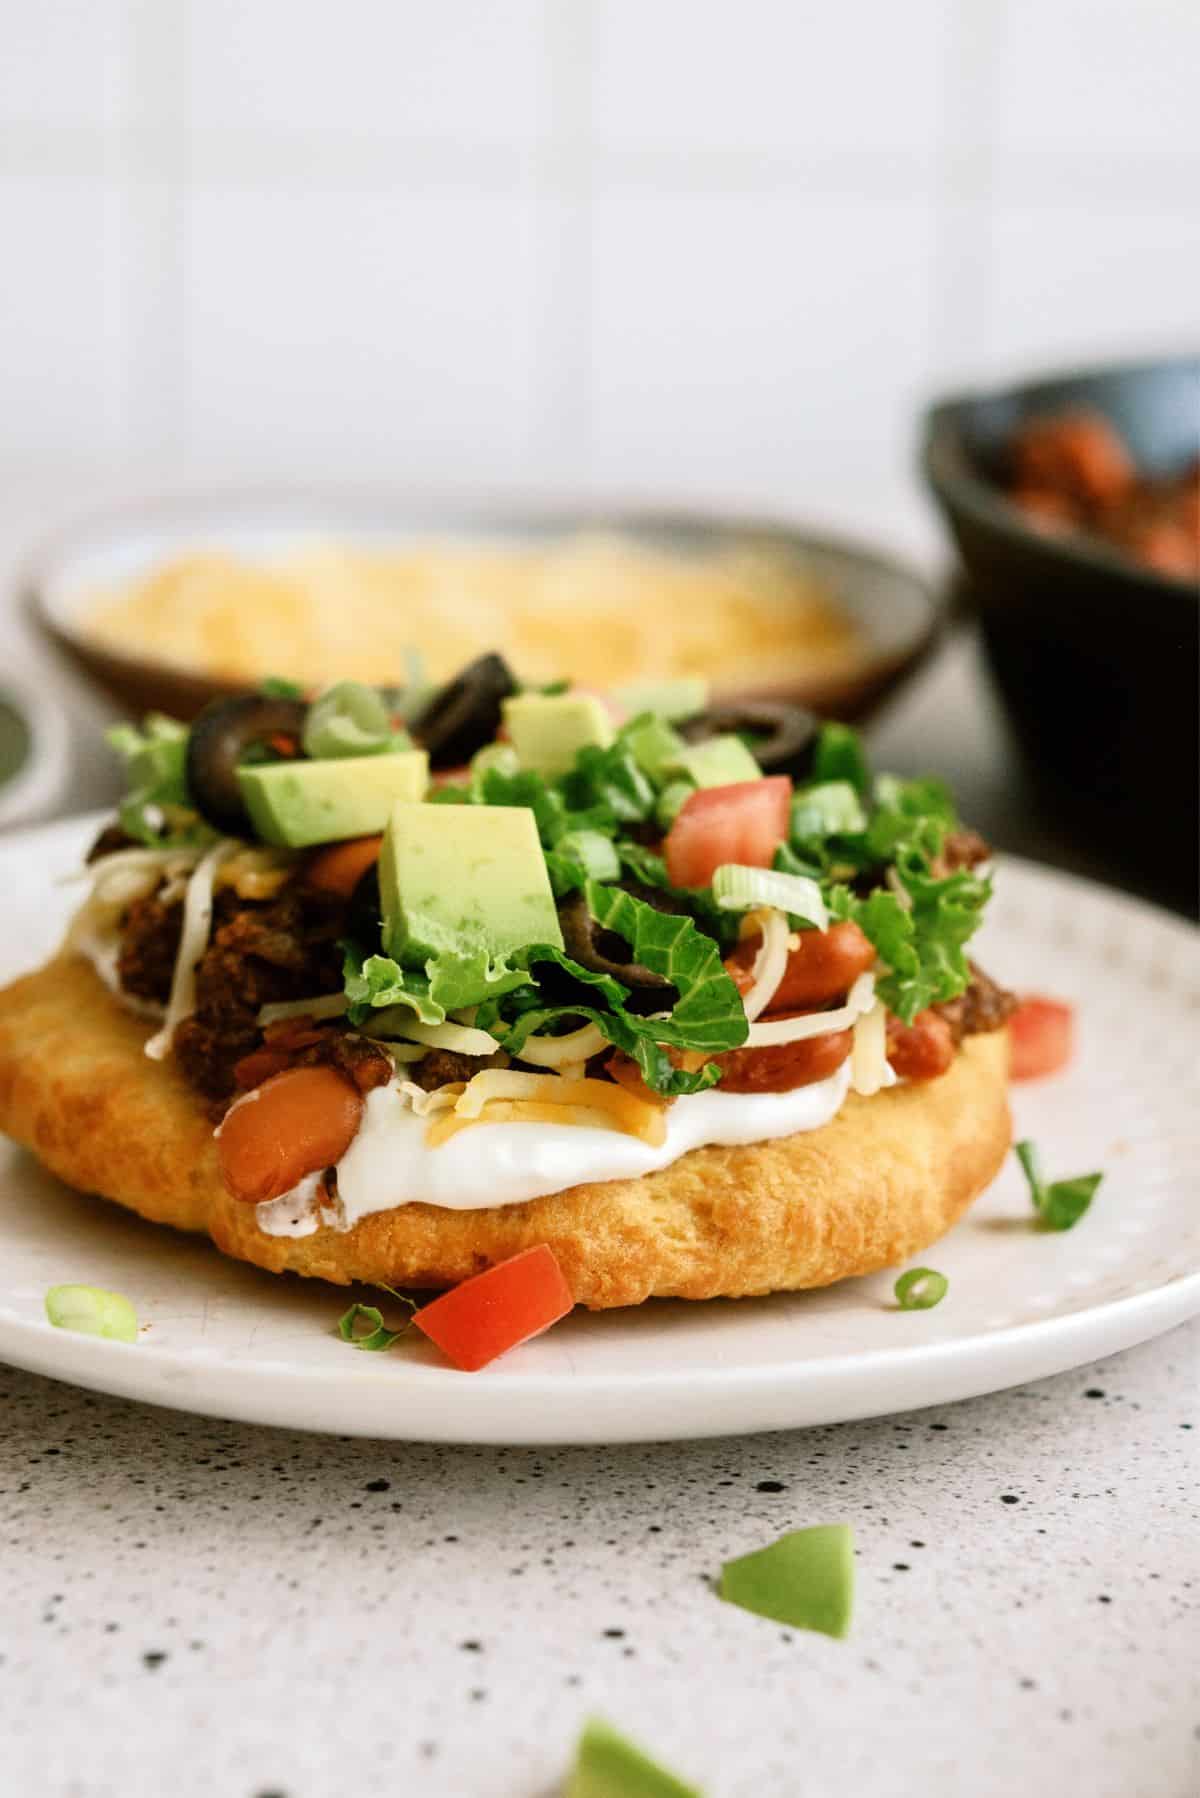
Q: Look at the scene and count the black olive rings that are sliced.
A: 4